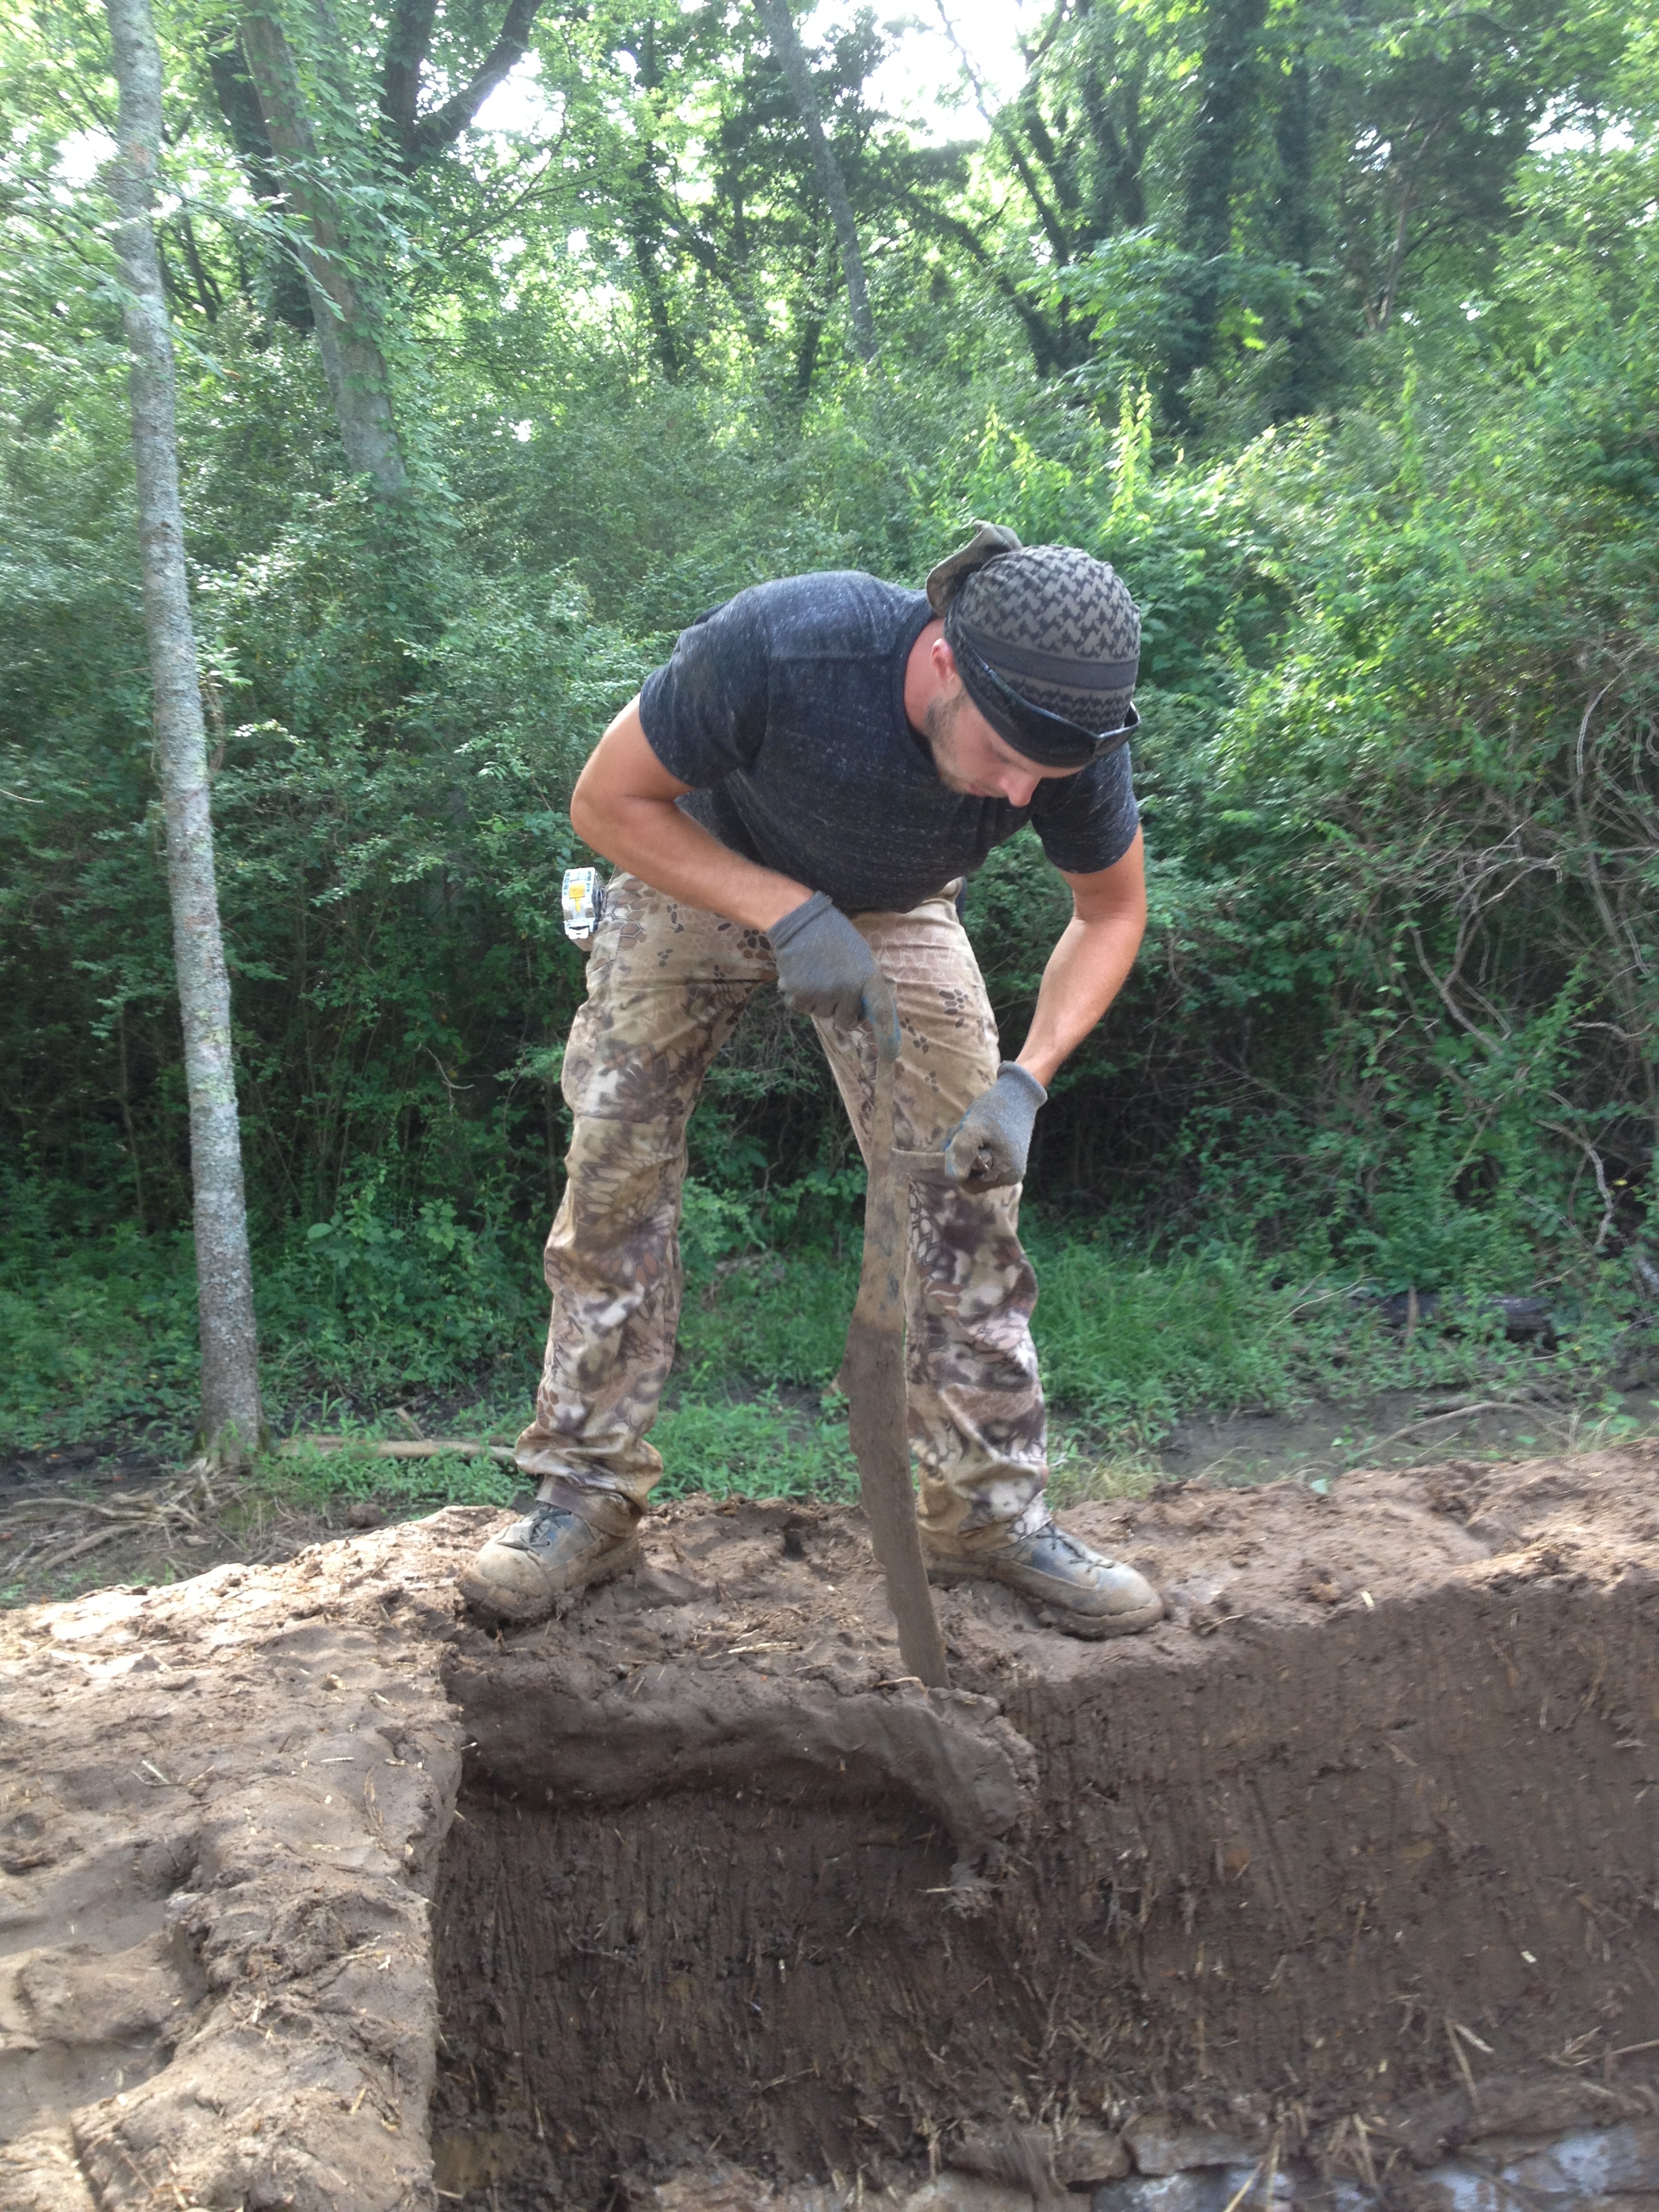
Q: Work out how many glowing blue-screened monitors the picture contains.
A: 0